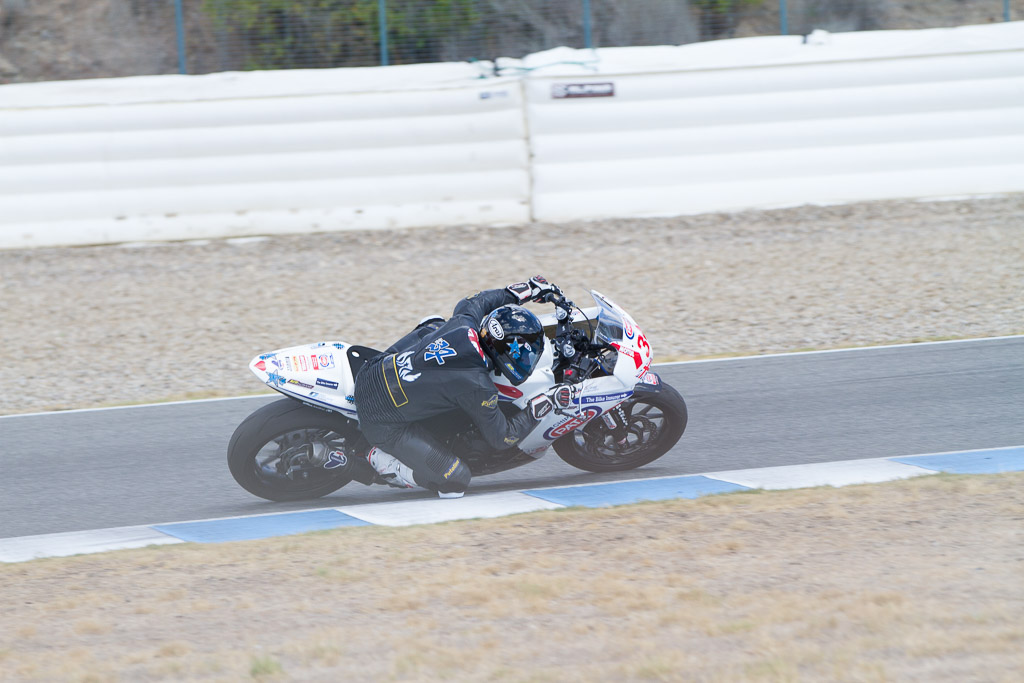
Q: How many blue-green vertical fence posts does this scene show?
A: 5